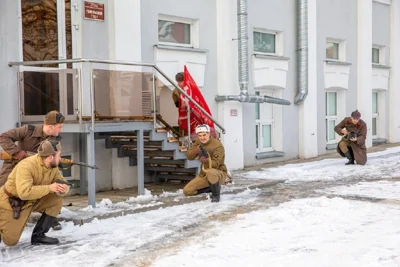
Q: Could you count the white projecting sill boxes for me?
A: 4